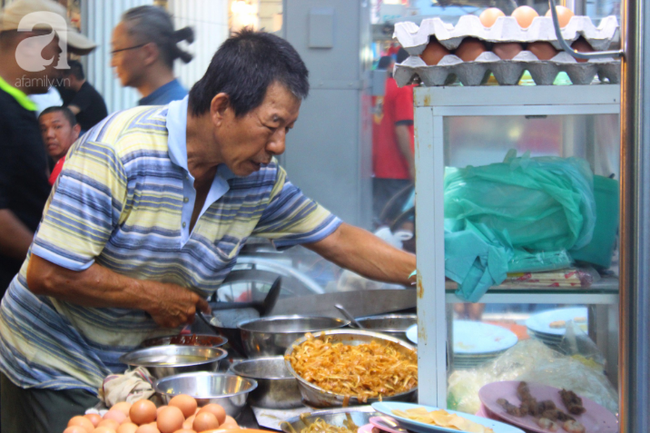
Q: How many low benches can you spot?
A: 0